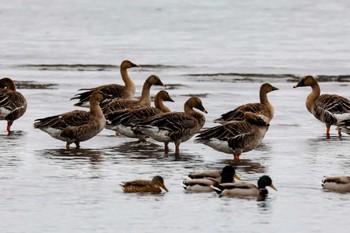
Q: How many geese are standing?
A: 9